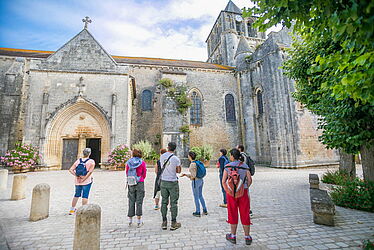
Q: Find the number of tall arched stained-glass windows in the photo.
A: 4